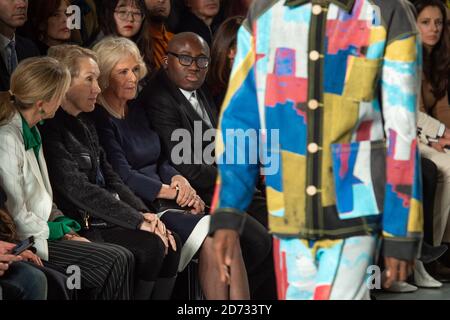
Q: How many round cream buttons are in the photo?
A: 5